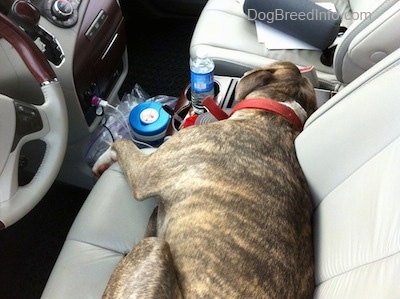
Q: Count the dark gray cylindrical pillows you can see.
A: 1